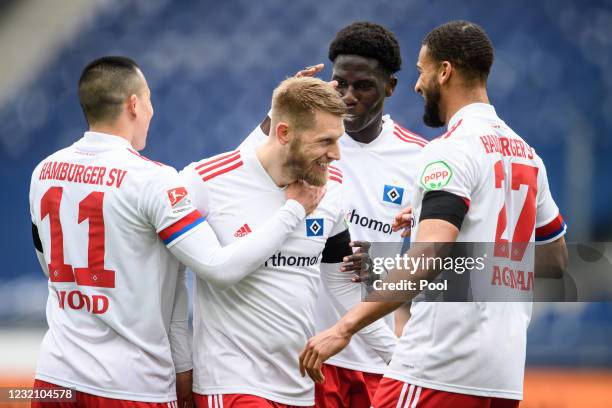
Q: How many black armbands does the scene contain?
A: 3